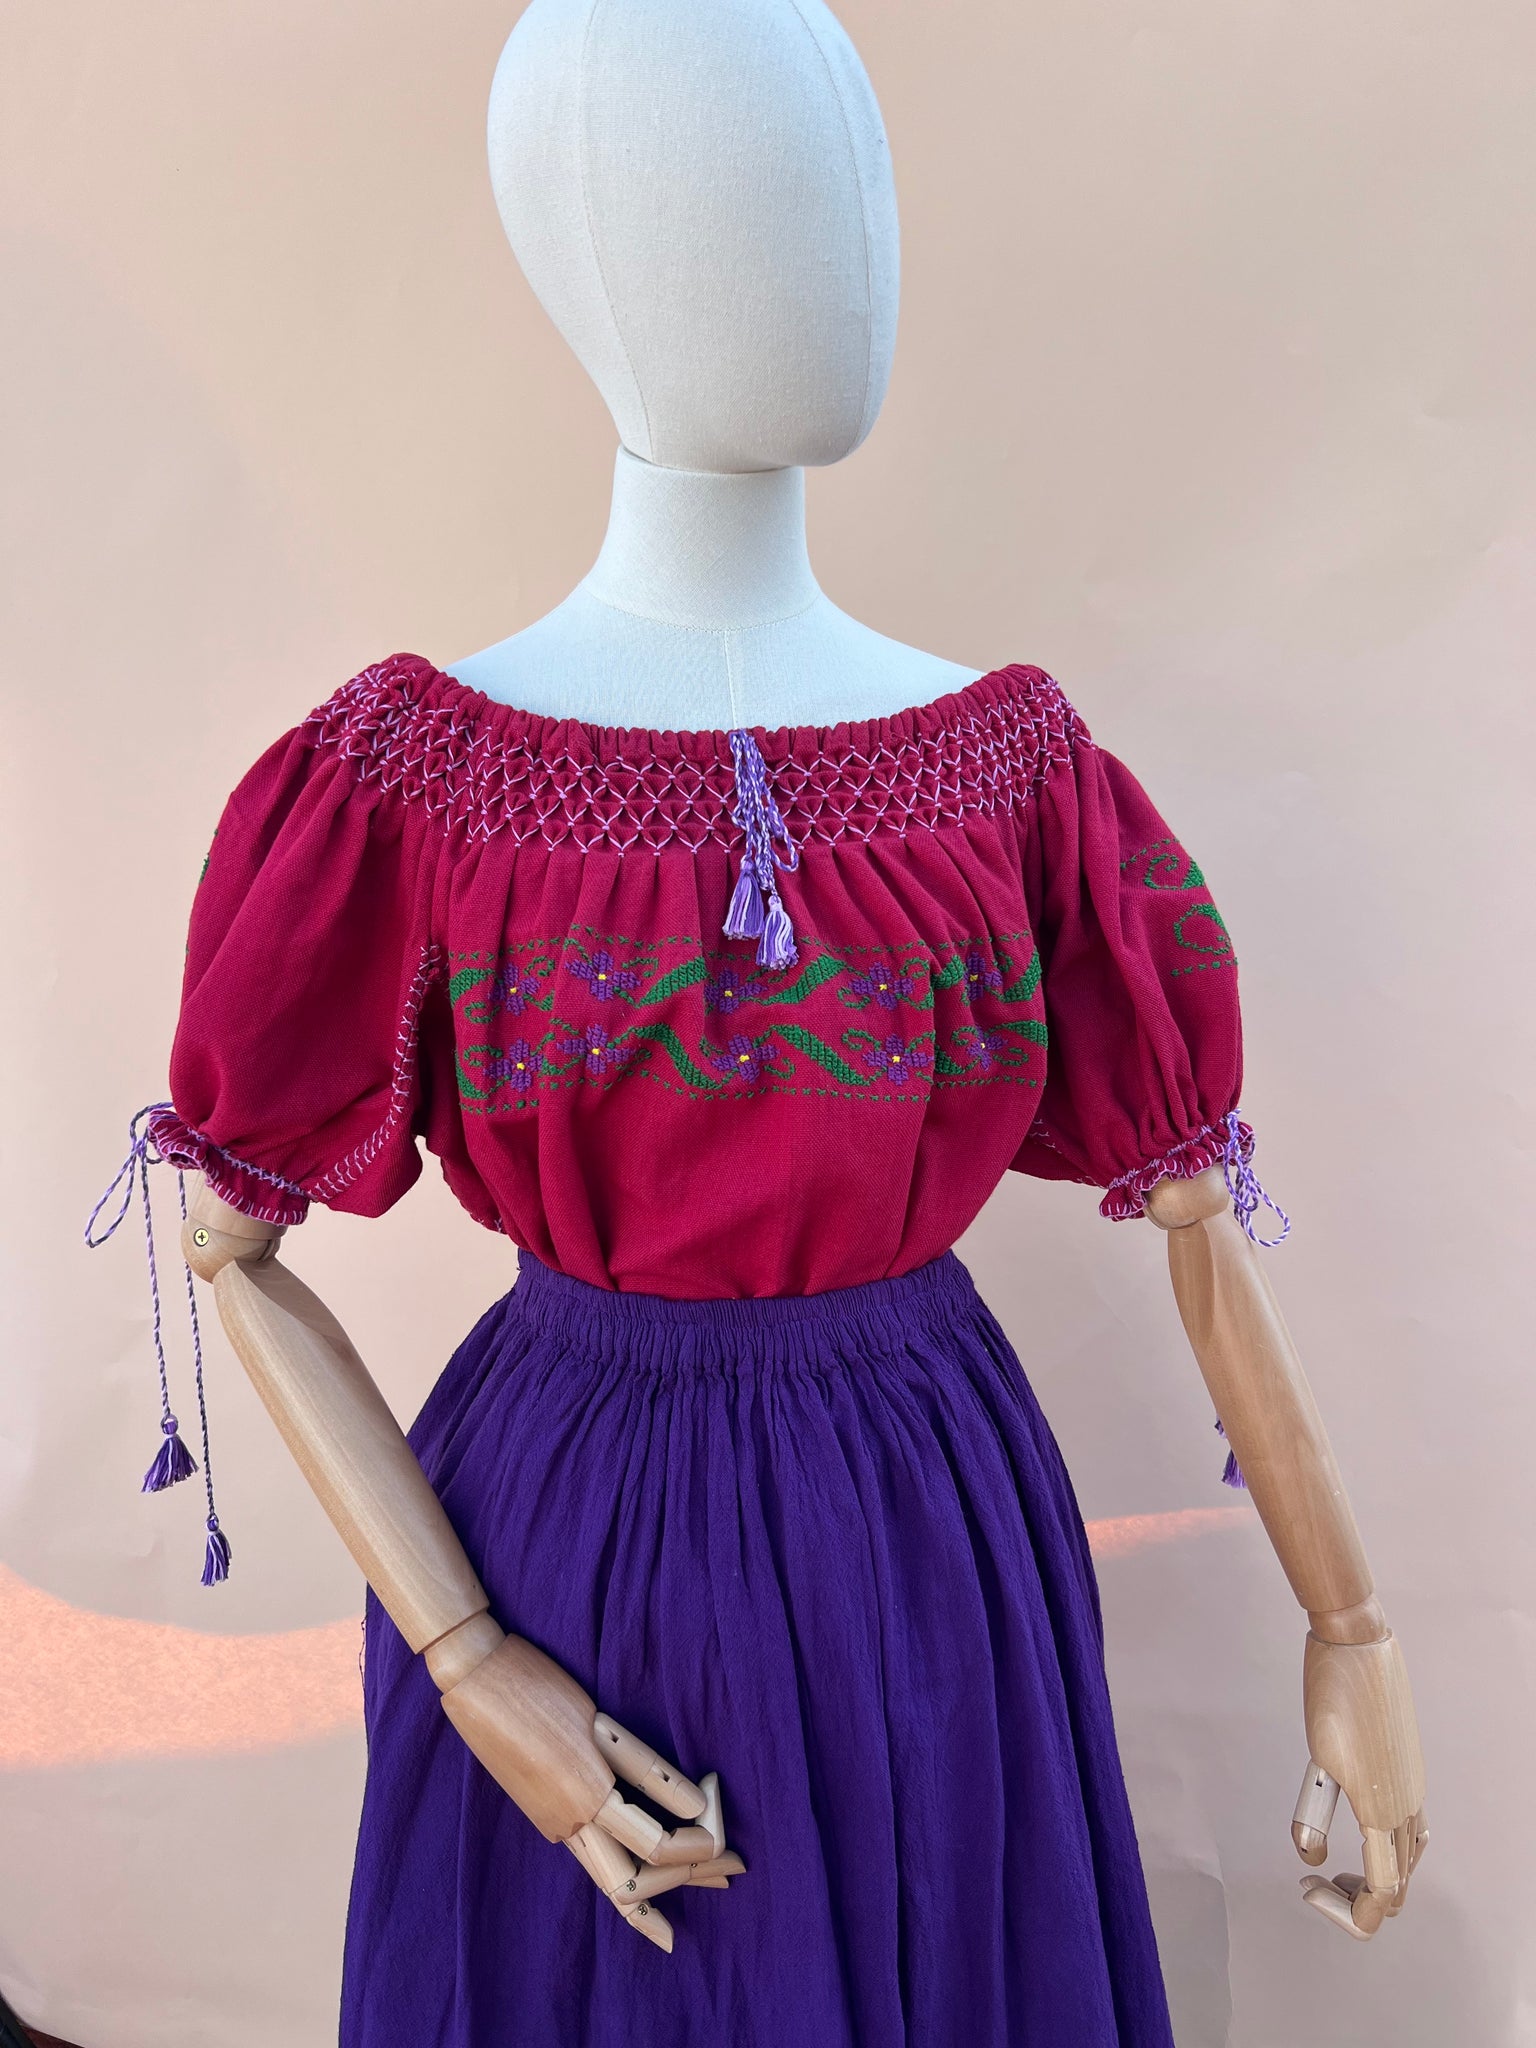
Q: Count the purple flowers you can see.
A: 10